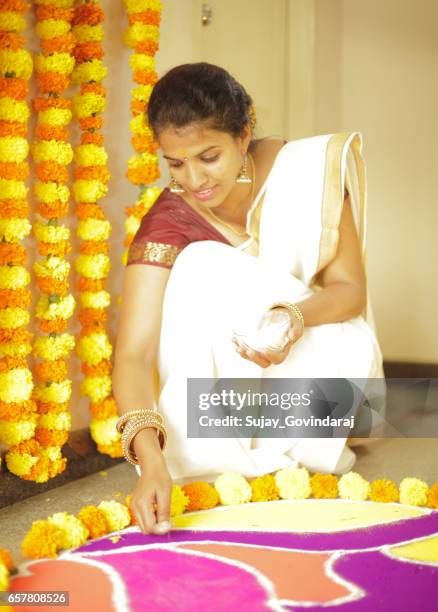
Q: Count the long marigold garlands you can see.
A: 4